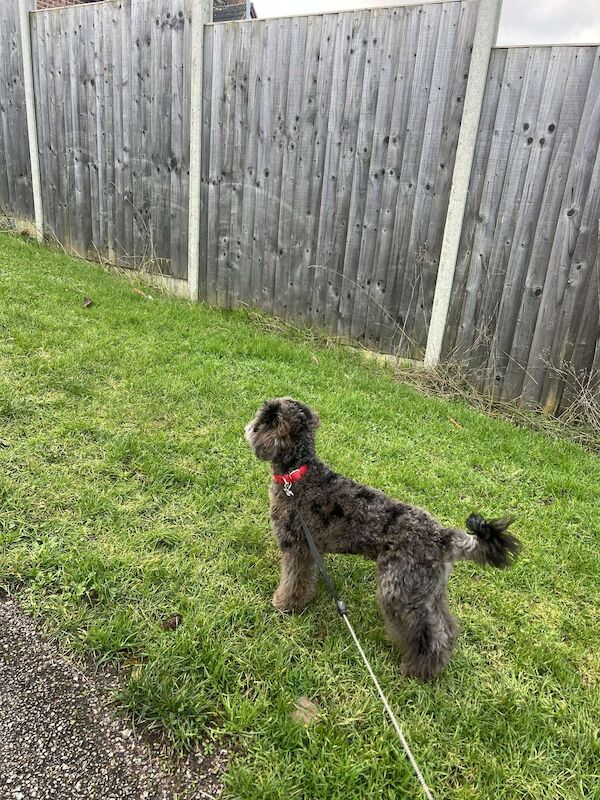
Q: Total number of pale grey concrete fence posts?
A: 3